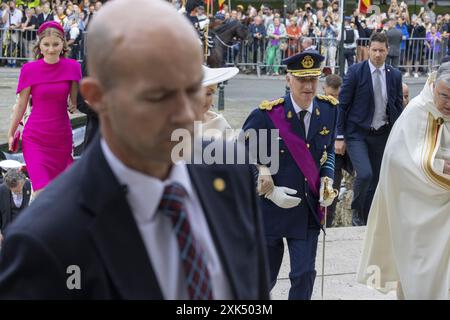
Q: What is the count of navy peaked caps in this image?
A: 1